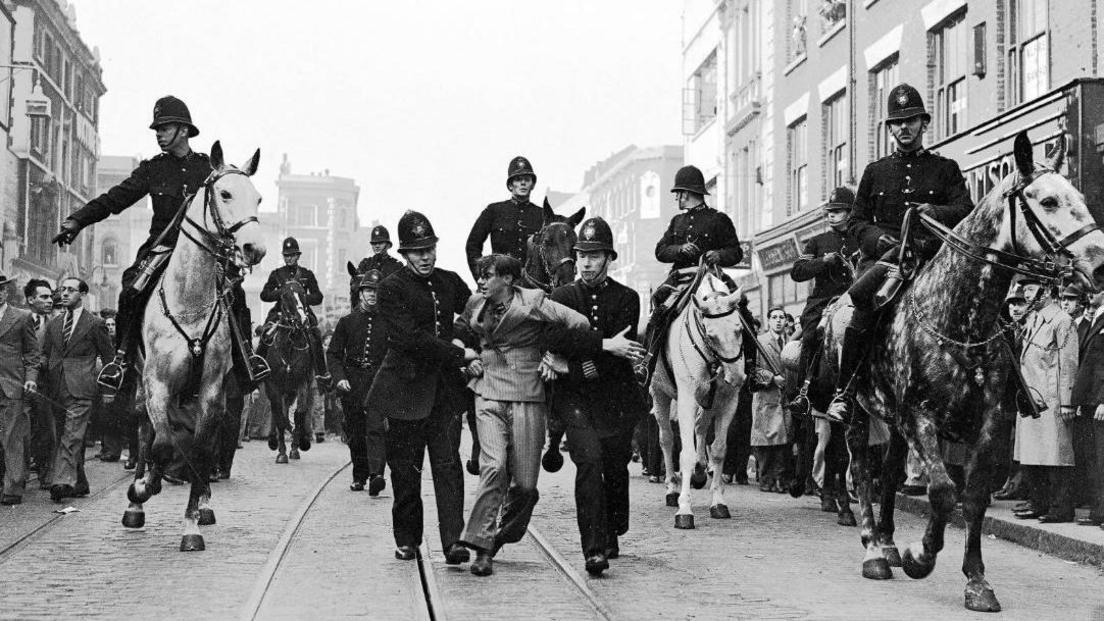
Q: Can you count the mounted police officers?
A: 7